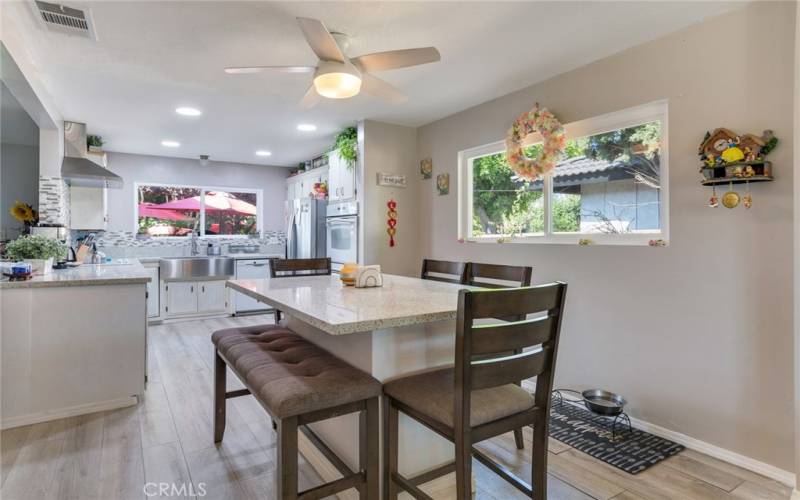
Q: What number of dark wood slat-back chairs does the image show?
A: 4